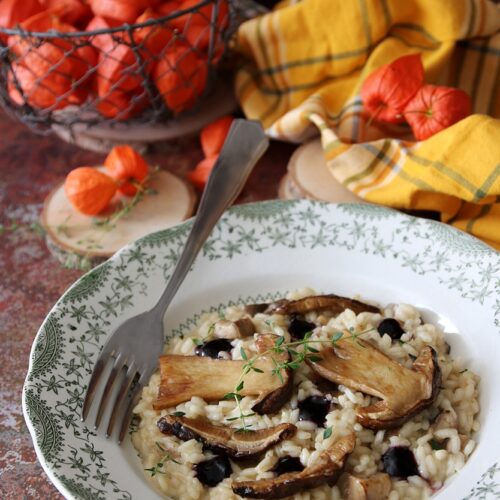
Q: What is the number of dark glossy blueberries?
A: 7